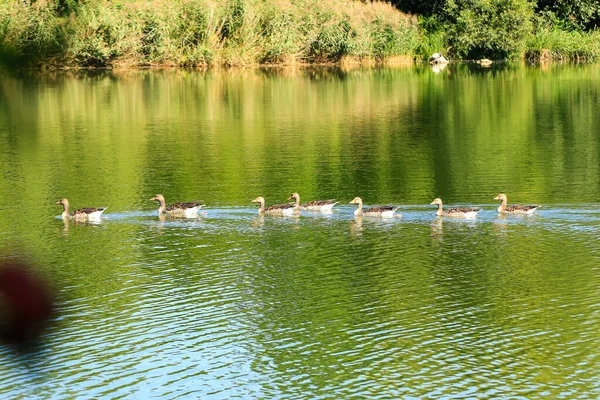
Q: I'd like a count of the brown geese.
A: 7